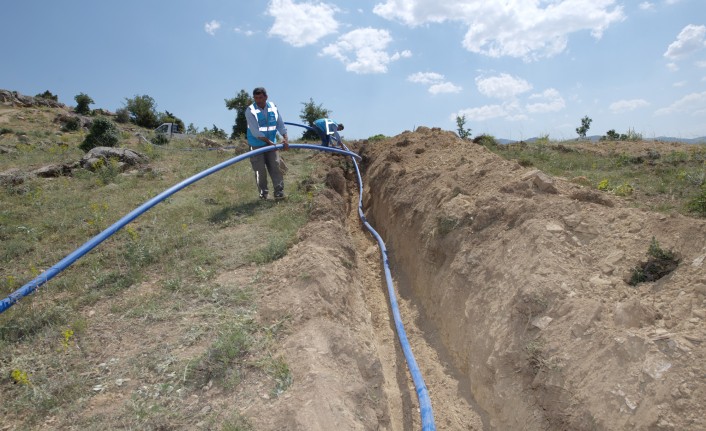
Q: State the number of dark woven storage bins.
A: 0